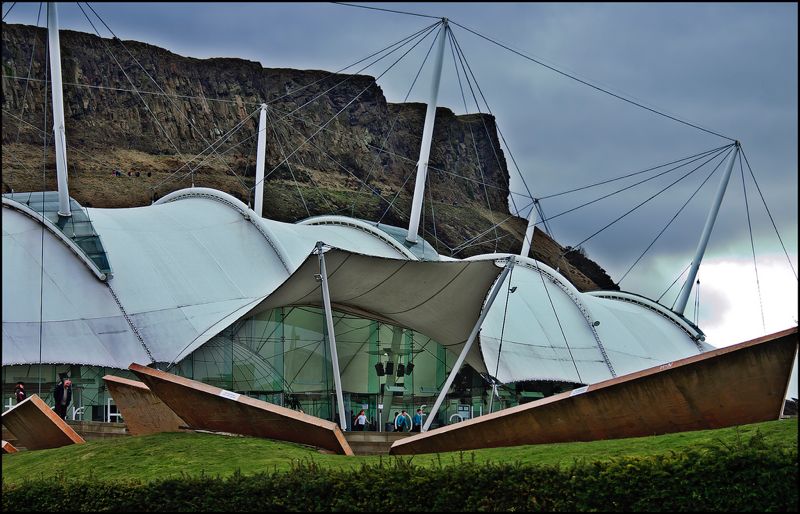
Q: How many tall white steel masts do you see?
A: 5